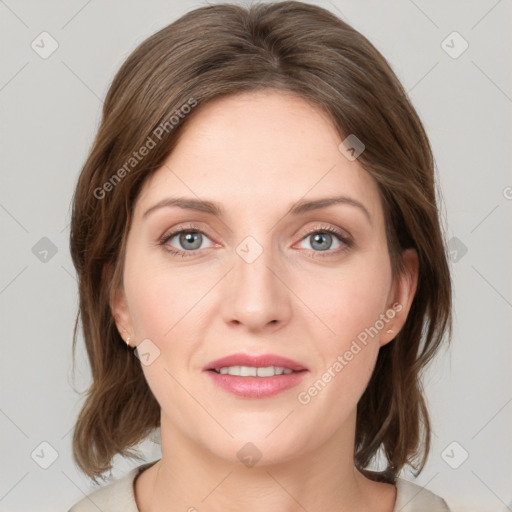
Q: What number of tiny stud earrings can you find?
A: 2